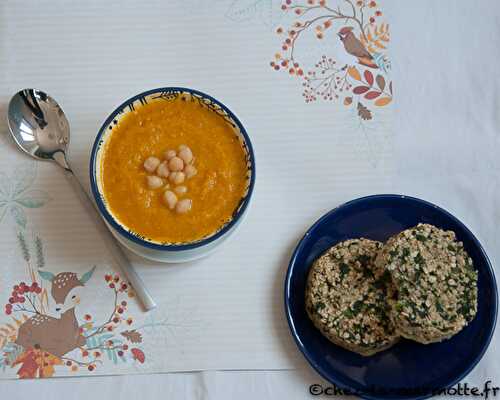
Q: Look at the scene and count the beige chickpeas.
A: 11